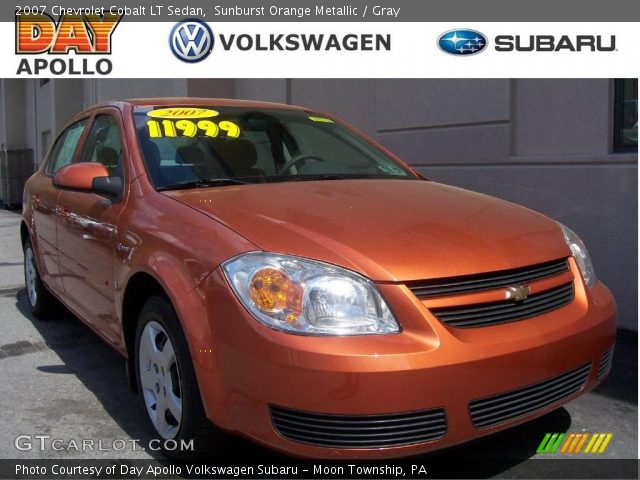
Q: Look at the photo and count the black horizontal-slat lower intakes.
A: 3